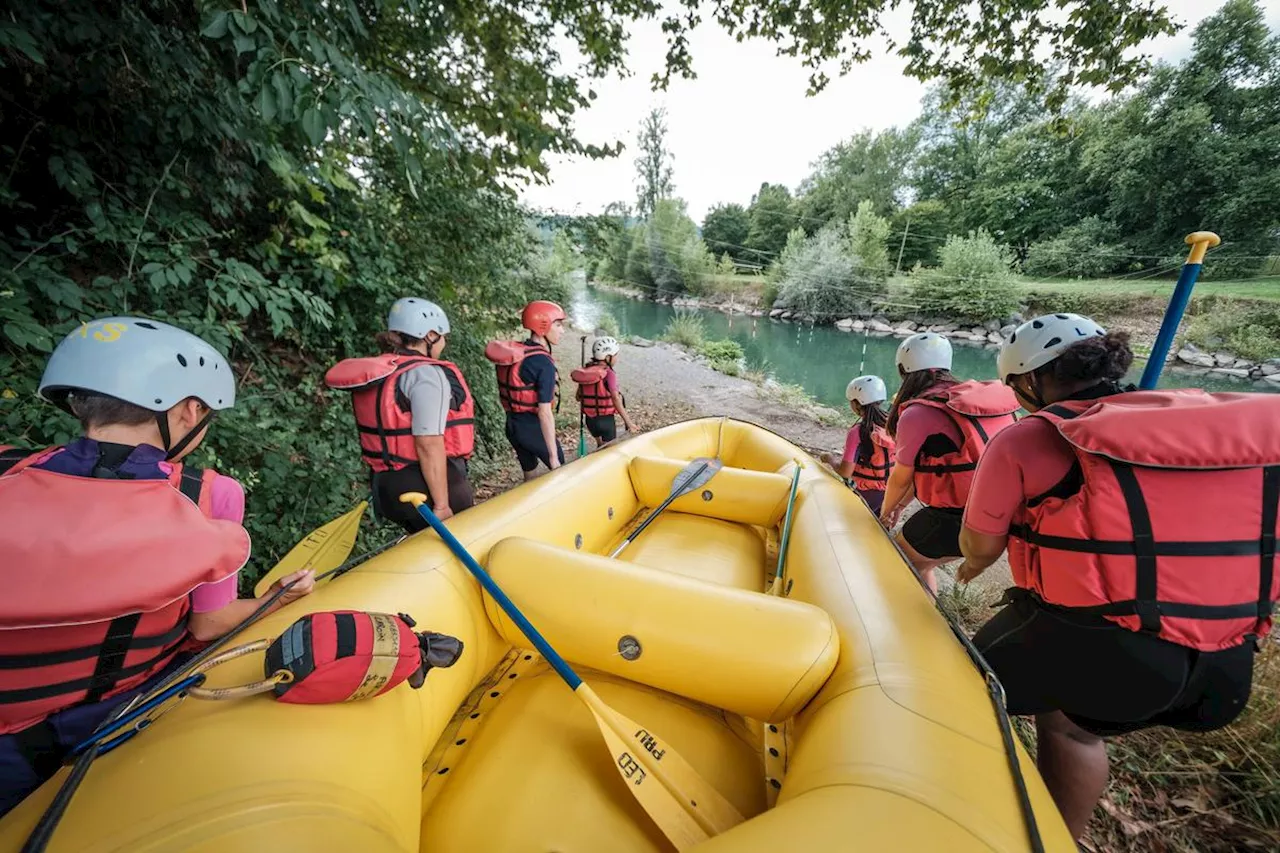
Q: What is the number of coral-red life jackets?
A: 7